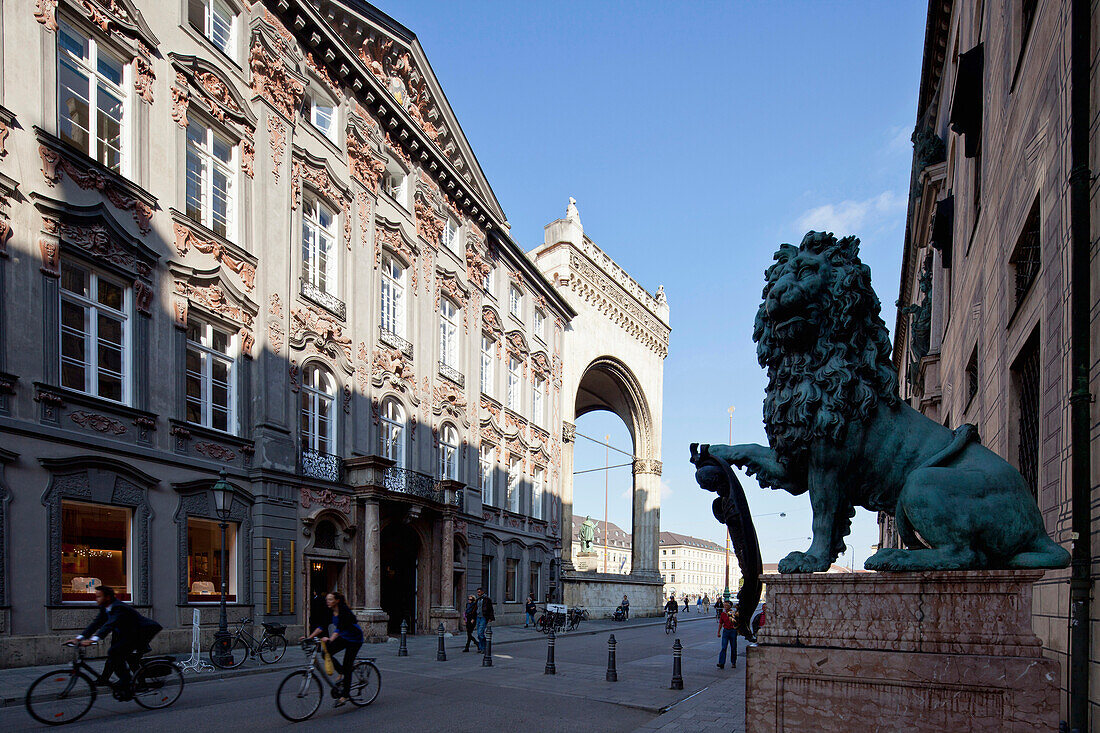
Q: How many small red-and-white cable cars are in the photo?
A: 0